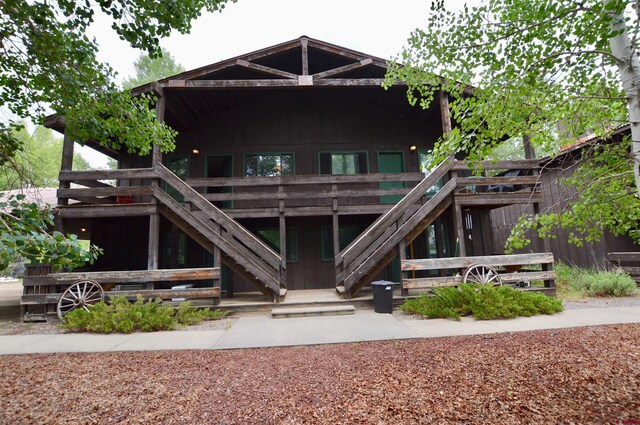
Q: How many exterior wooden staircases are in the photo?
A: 2